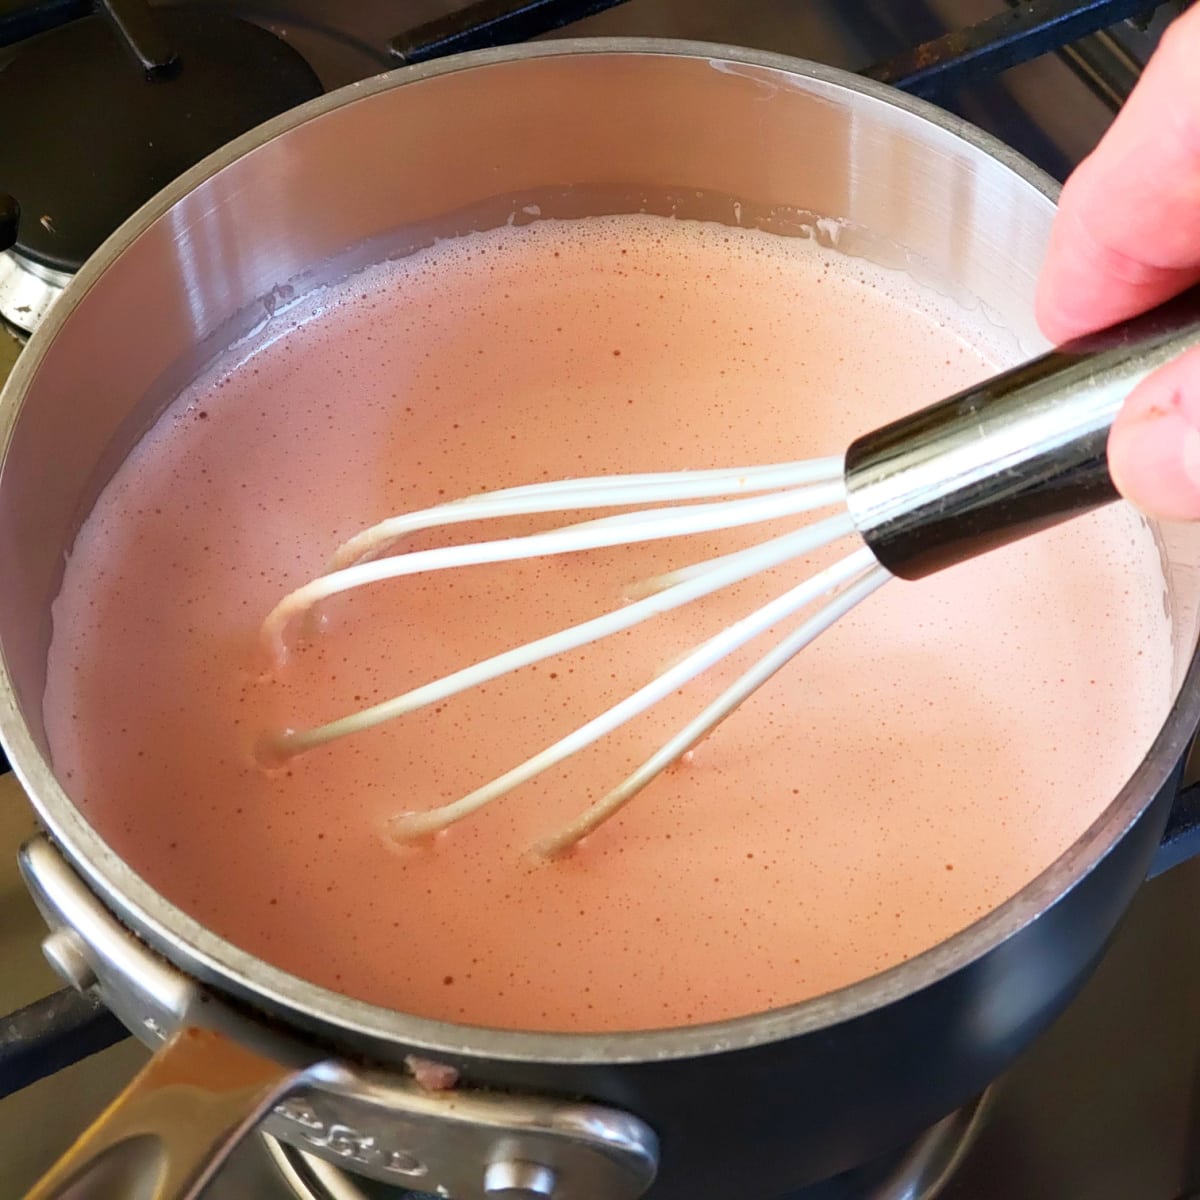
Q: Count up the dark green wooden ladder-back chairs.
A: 0